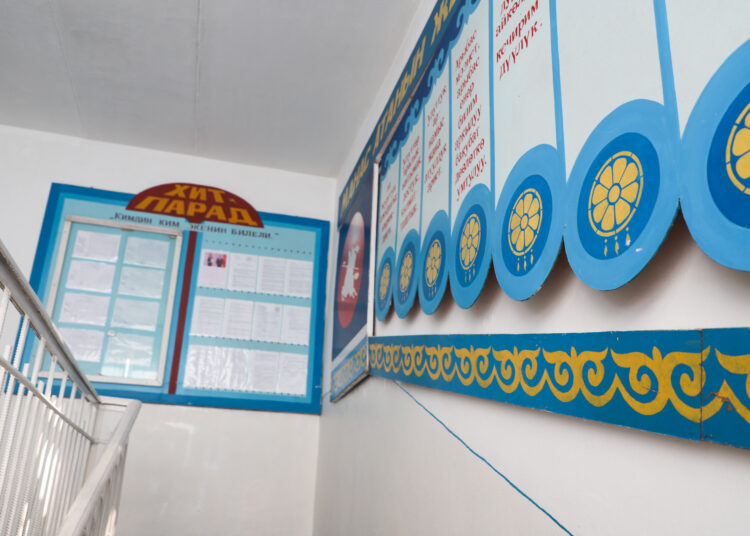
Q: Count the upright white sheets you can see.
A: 12